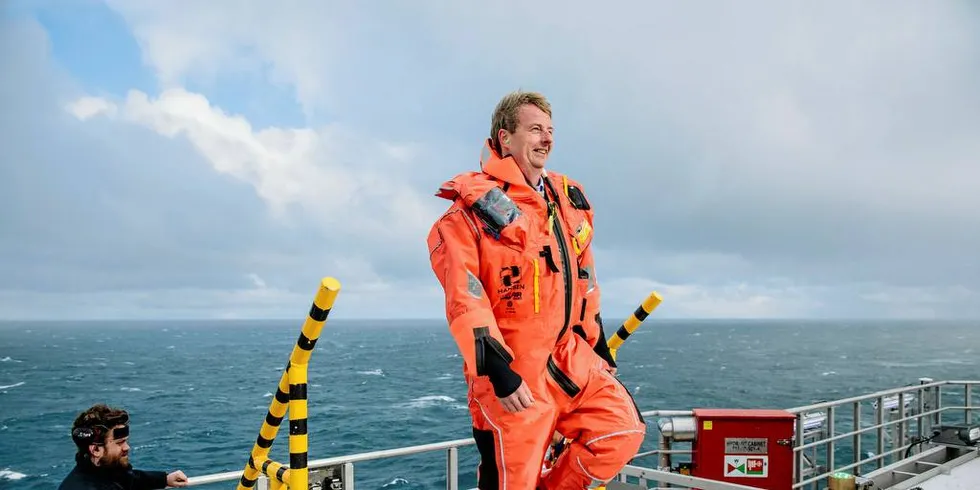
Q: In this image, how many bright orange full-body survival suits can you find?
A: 1